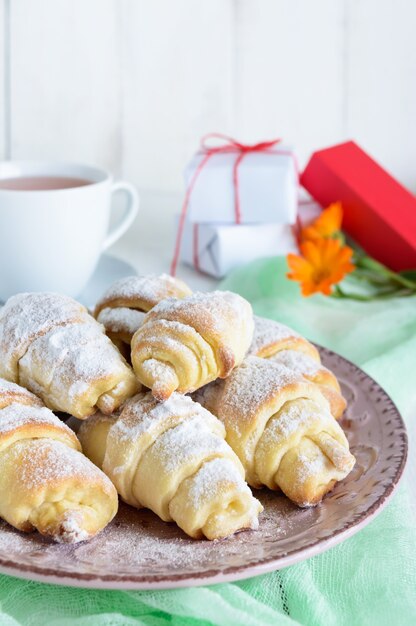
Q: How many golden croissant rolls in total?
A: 7